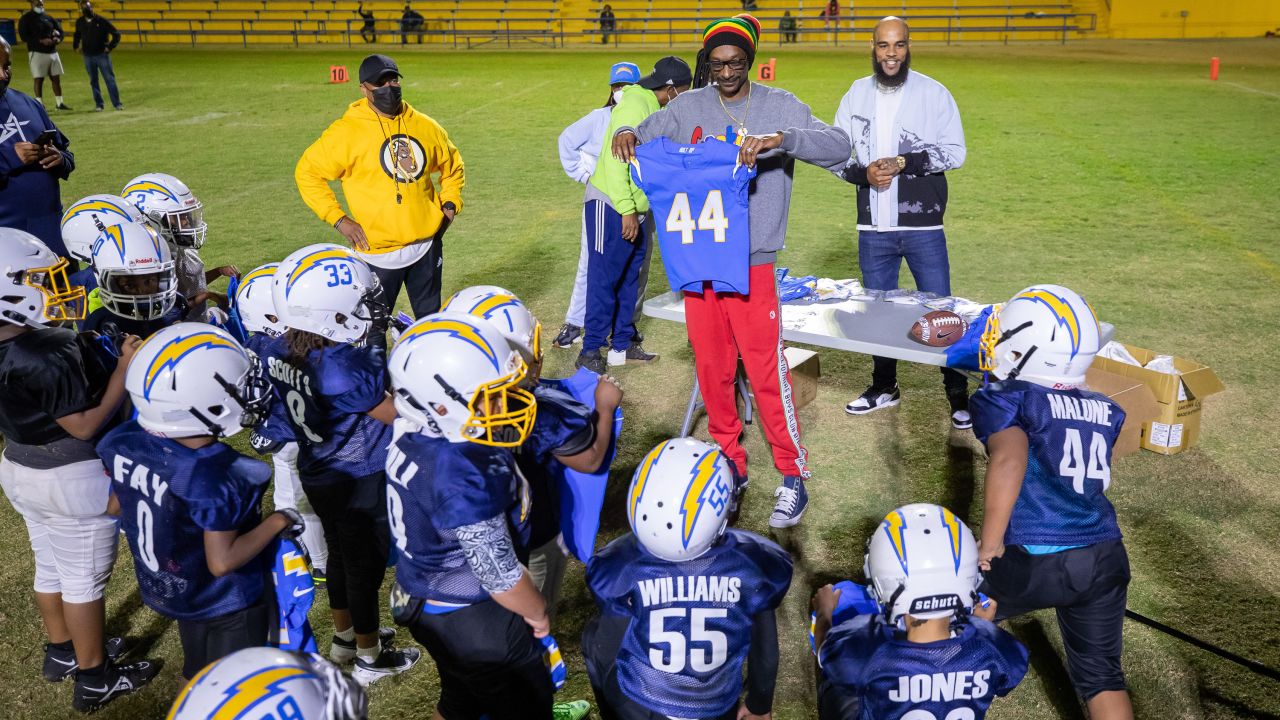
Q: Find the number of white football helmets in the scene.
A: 13